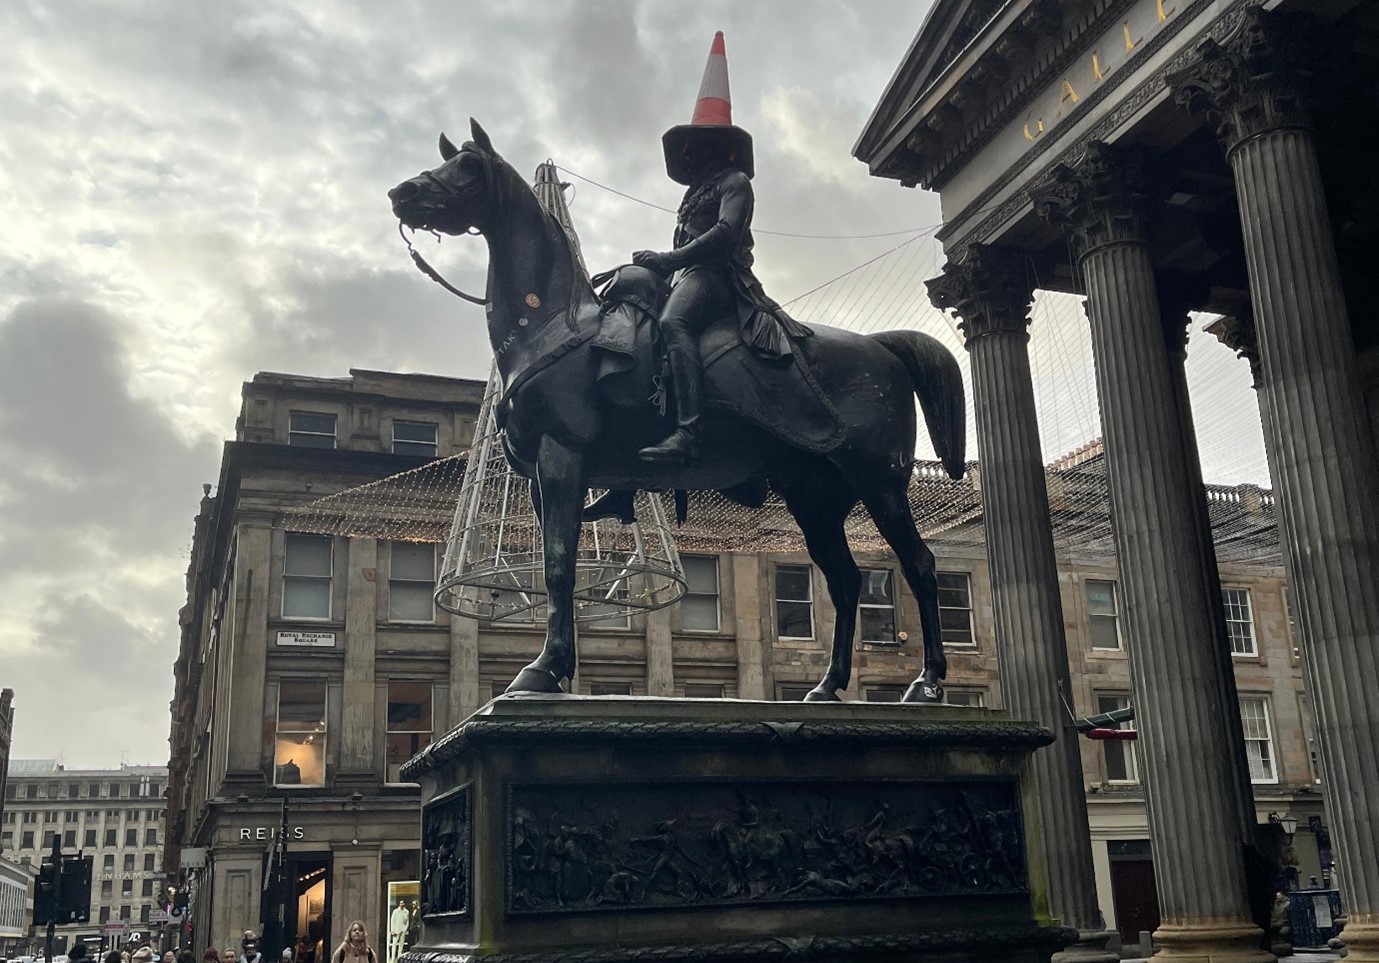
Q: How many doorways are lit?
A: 1